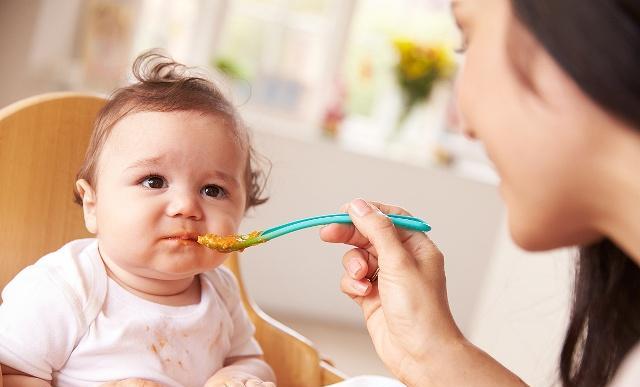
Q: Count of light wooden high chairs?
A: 1